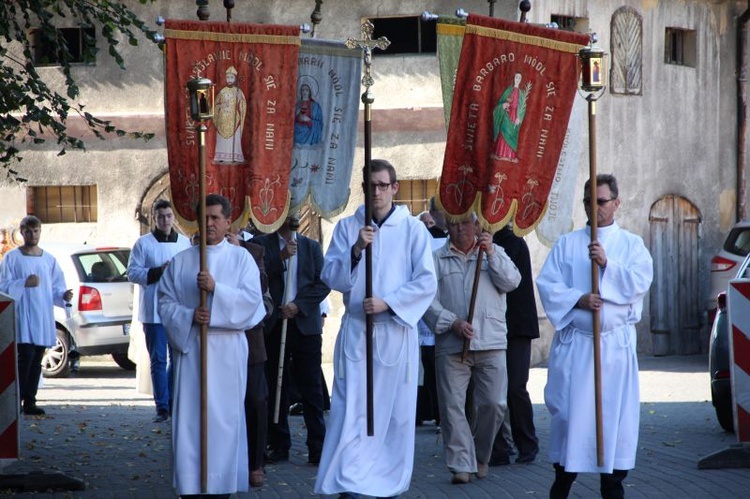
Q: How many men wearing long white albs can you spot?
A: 3